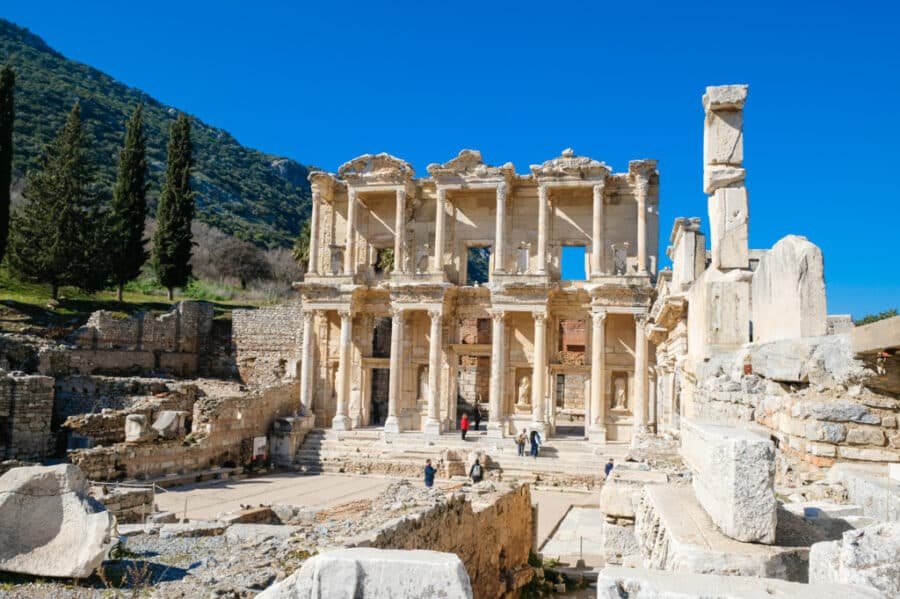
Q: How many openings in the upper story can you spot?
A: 3